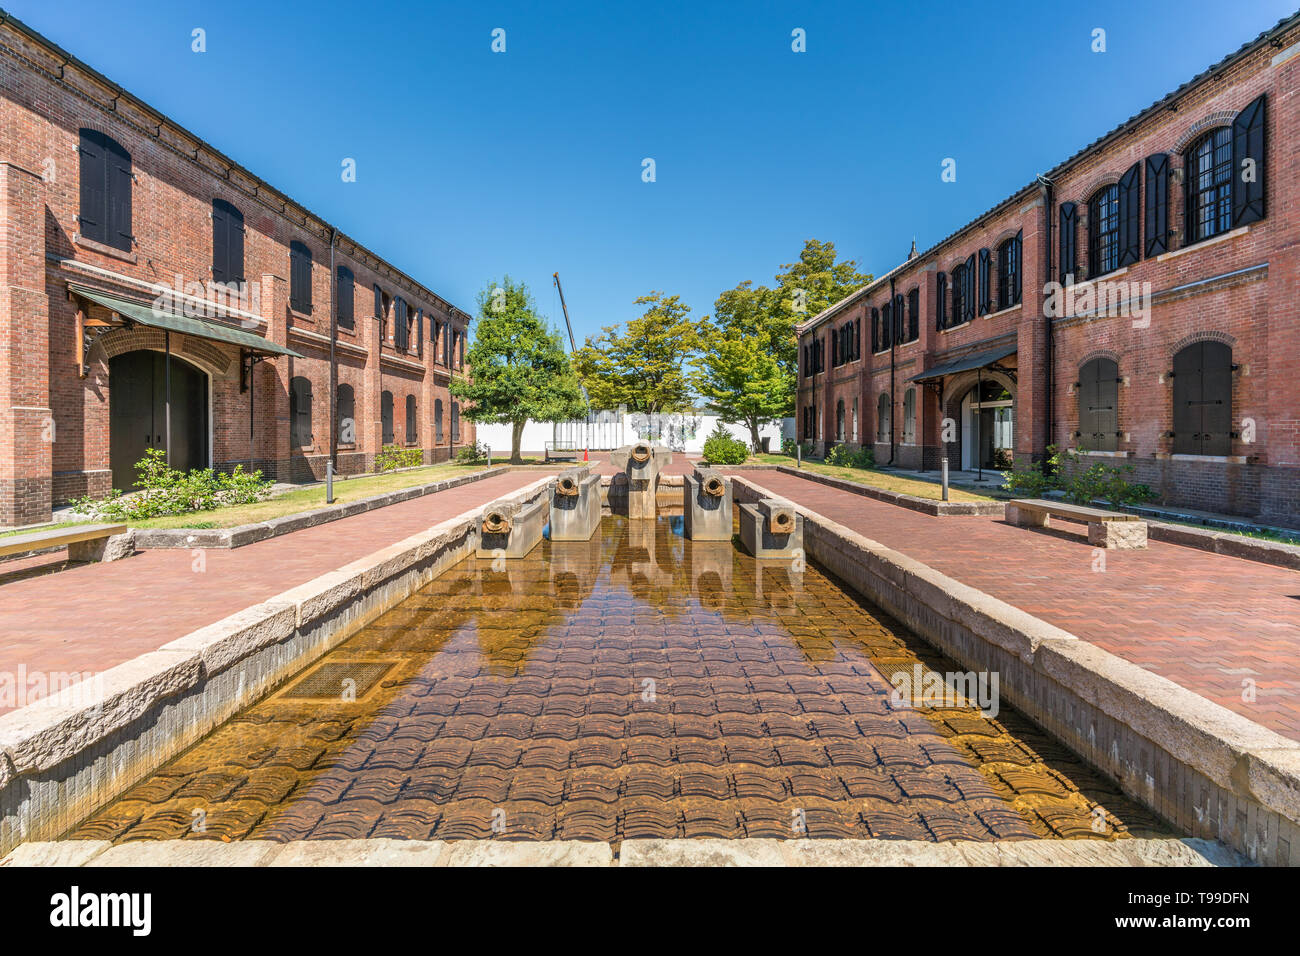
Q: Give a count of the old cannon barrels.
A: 5